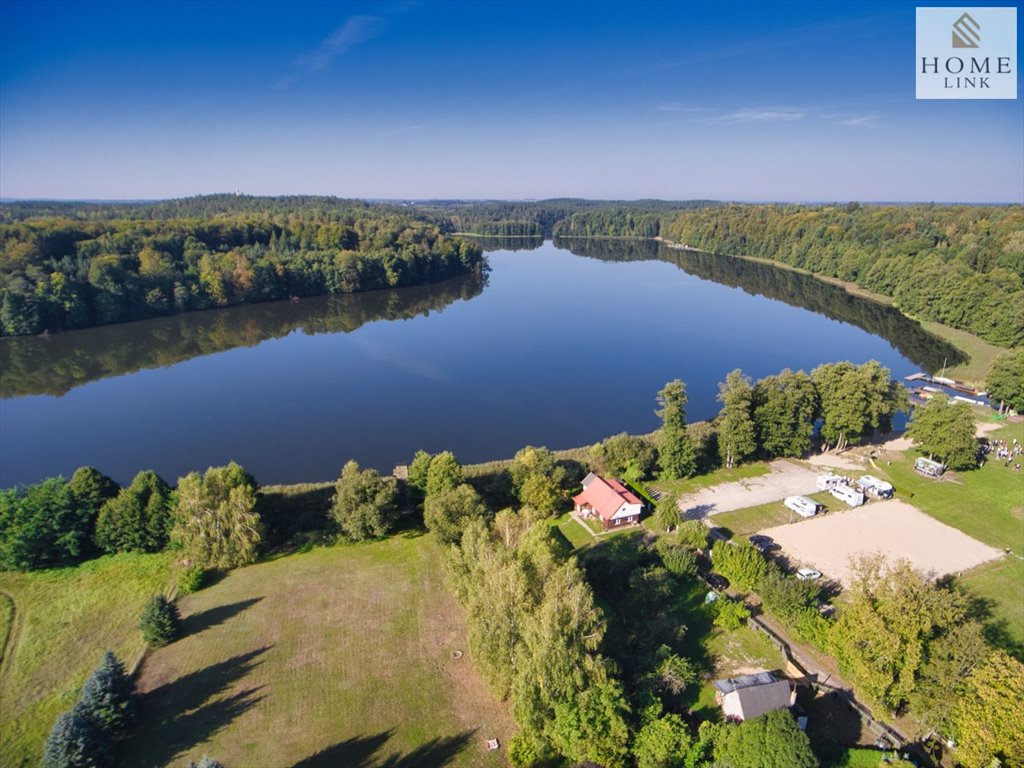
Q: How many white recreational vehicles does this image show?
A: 4